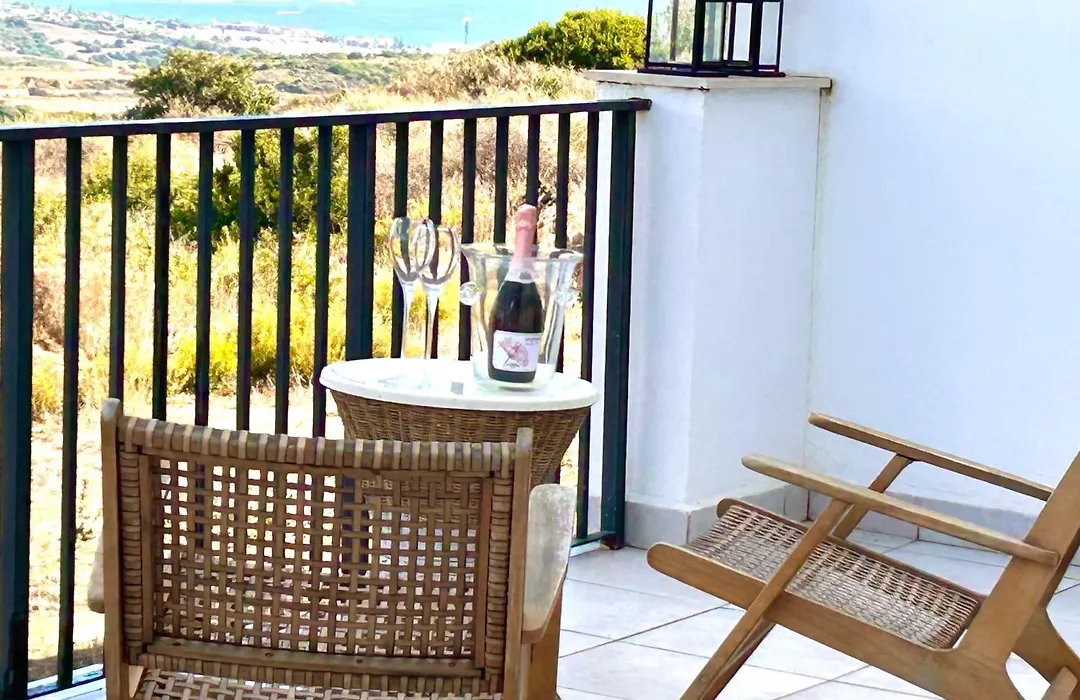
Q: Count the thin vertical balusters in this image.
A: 14